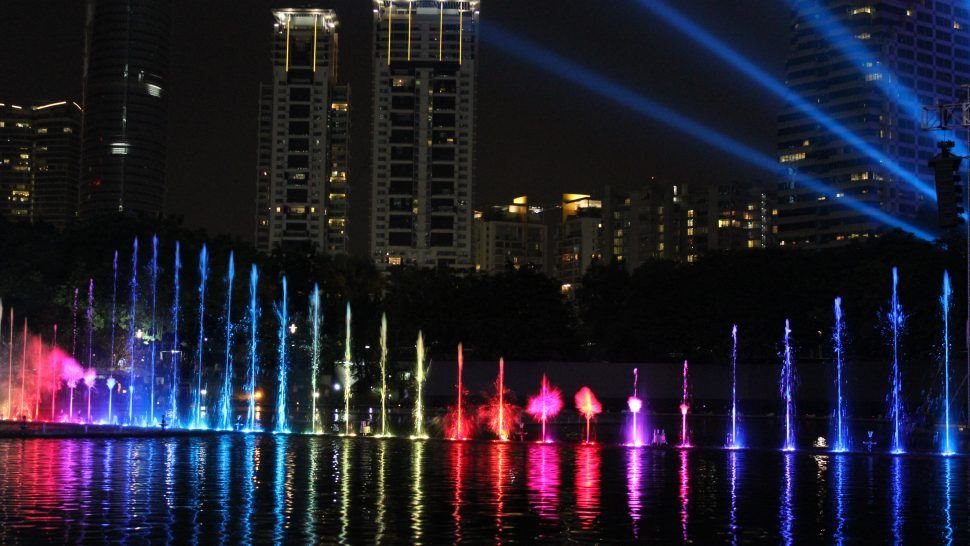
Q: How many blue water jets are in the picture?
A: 13